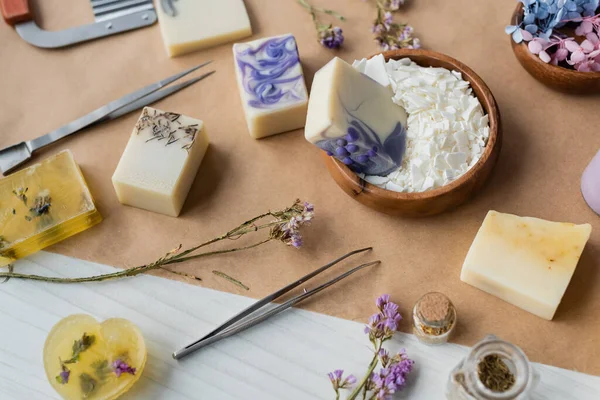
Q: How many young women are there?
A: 0